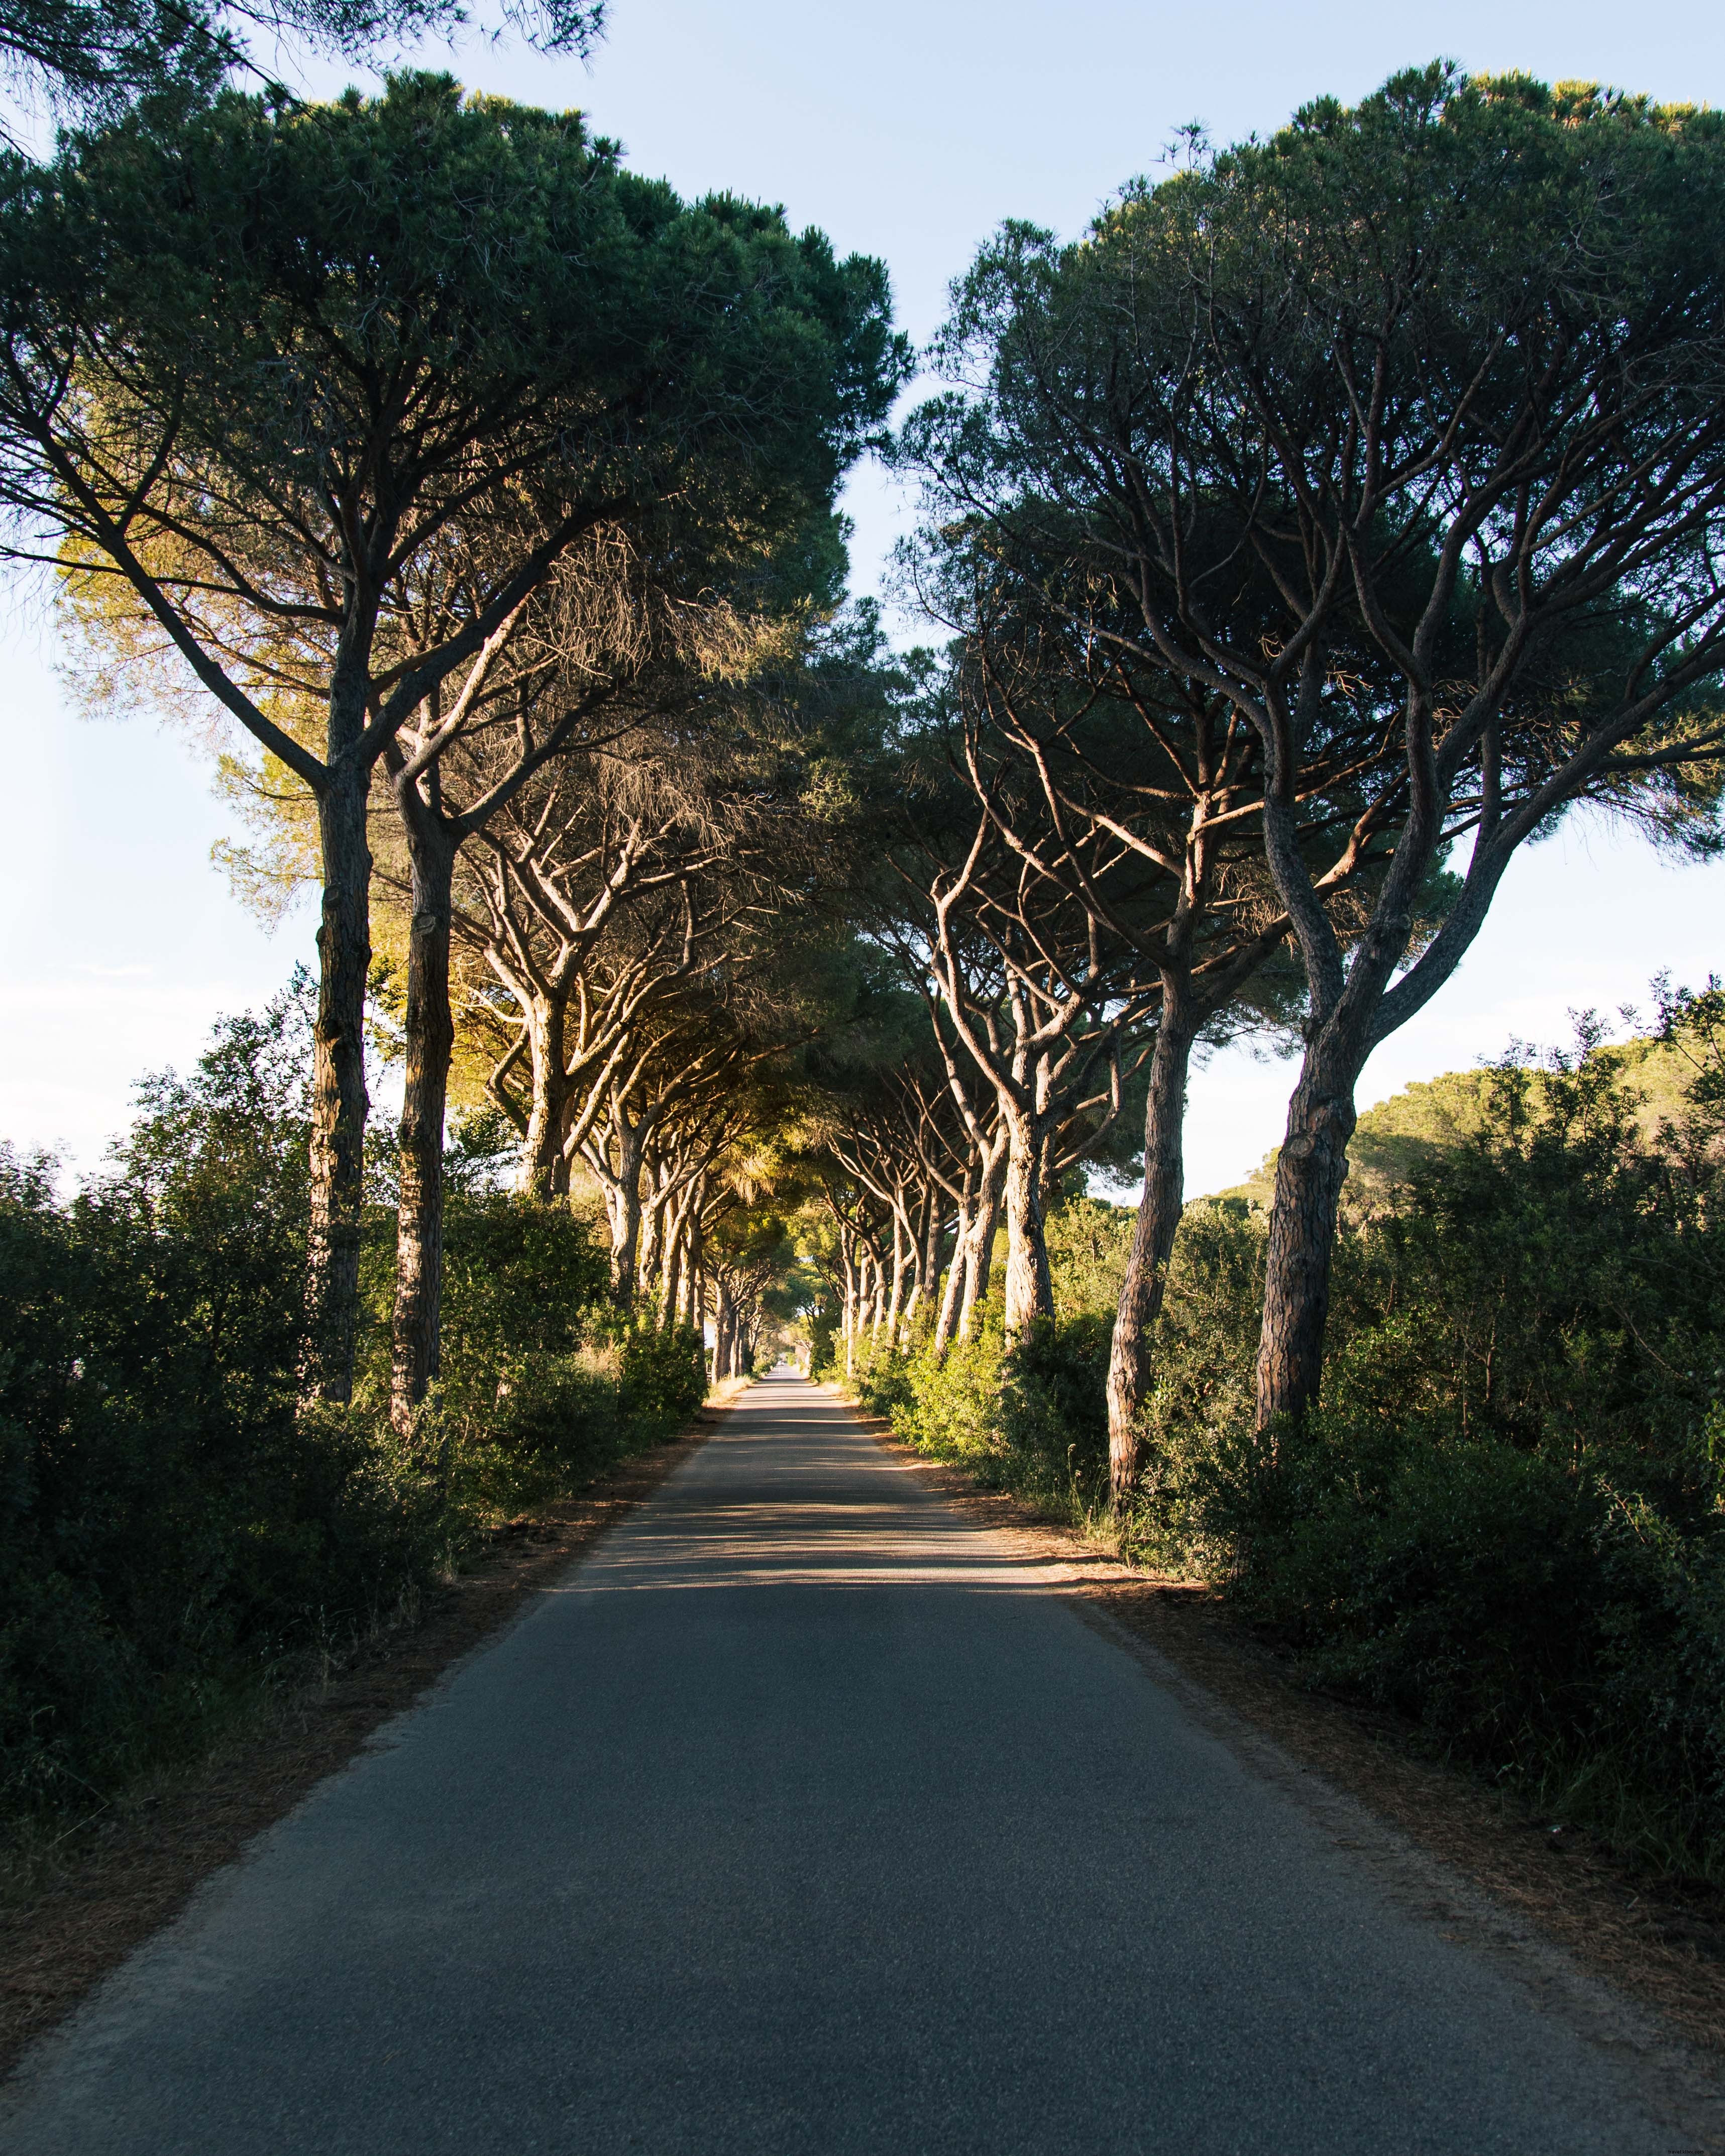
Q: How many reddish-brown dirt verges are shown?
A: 2